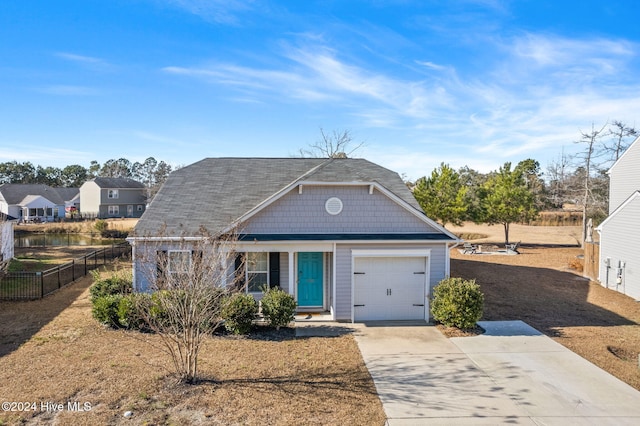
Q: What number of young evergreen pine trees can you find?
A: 2